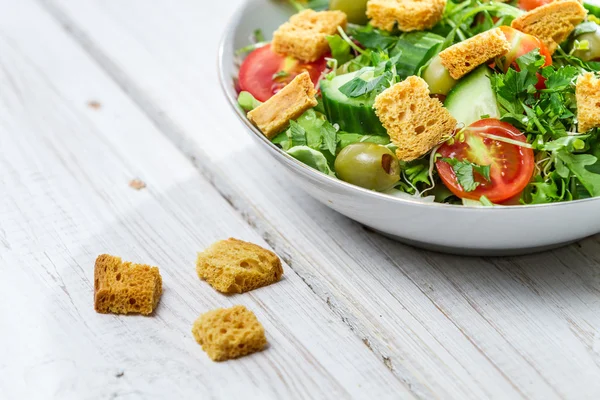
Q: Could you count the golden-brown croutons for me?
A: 10